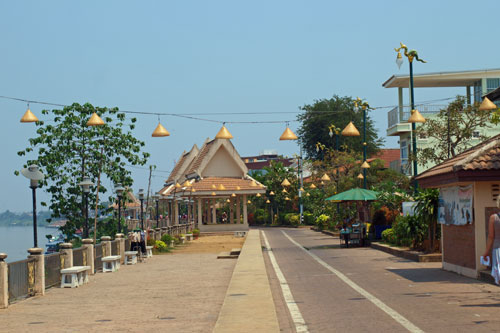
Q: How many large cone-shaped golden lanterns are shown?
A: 8